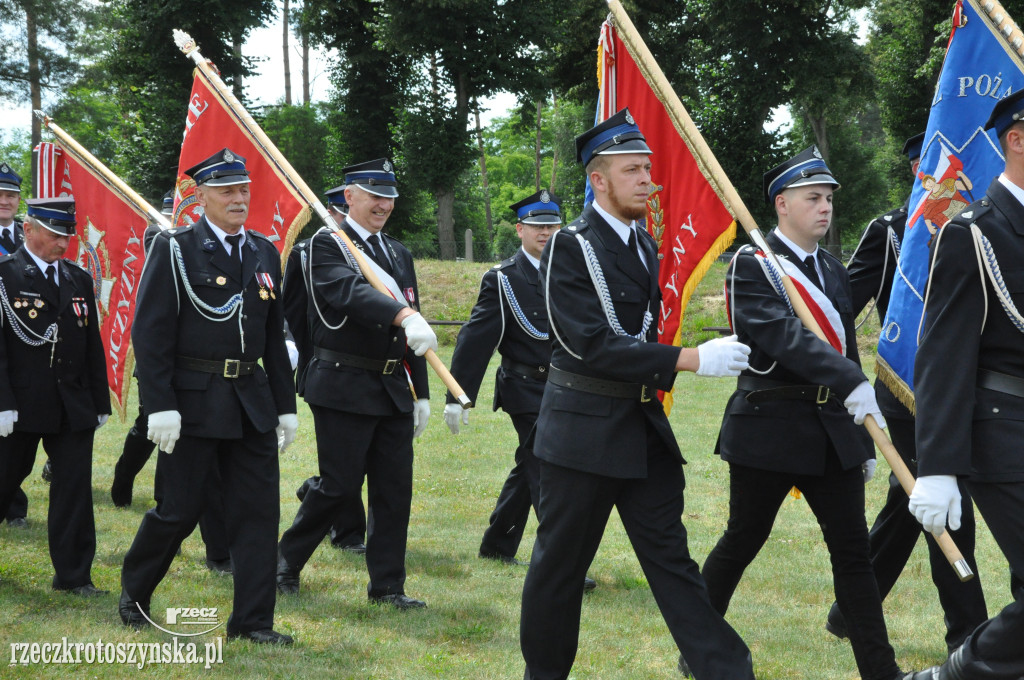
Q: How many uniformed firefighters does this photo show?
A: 11